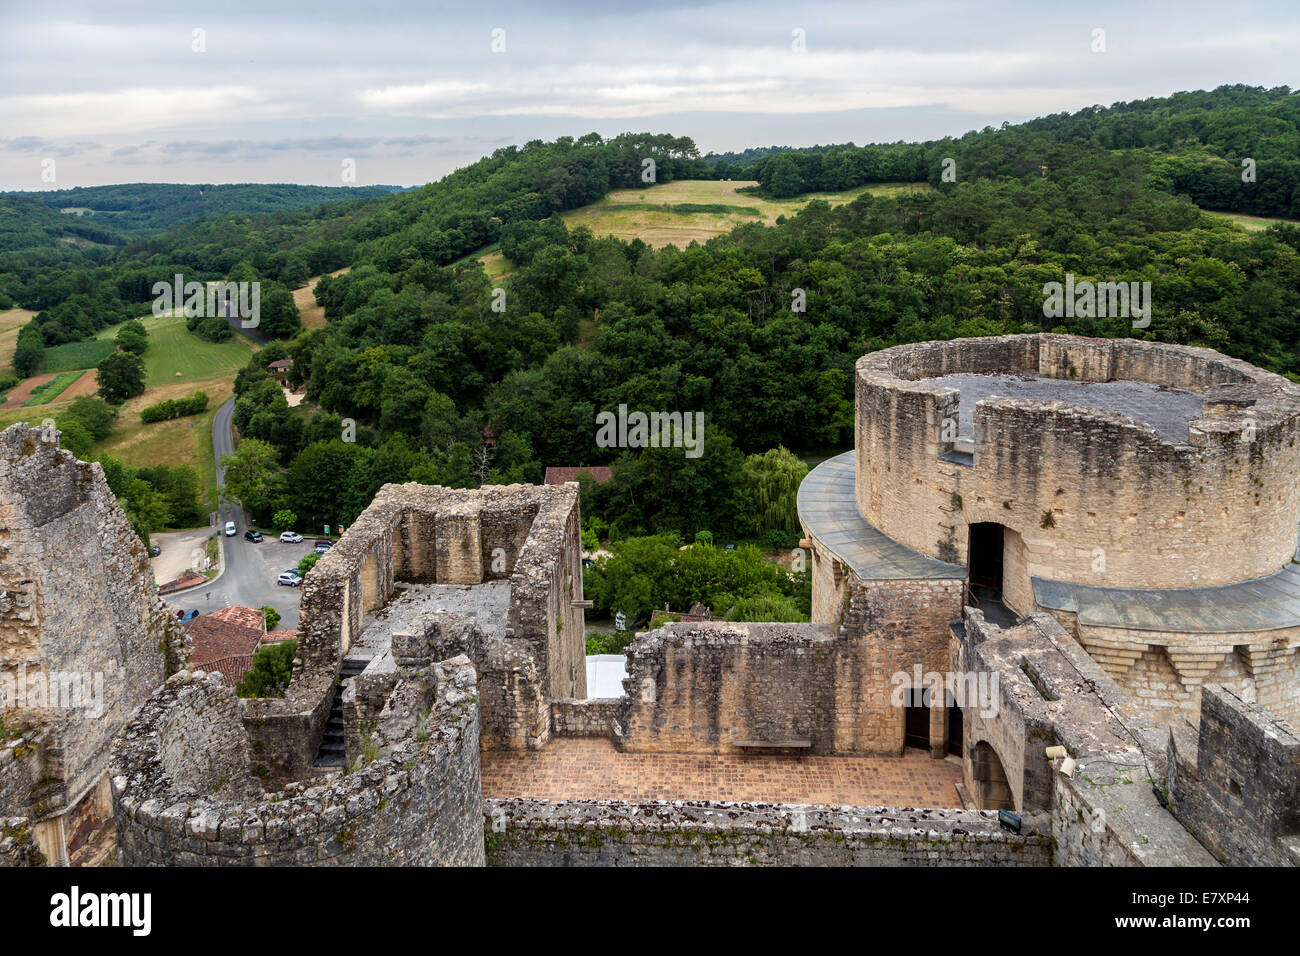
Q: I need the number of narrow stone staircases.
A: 1